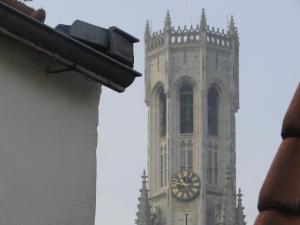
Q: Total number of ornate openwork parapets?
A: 1